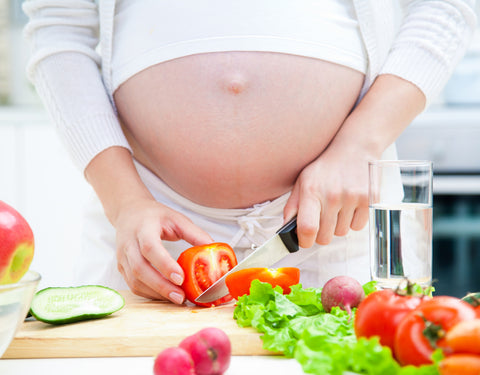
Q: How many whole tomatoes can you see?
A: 2